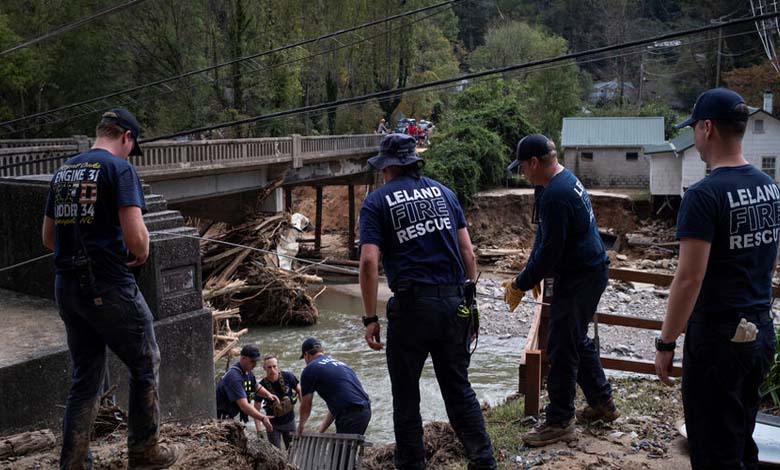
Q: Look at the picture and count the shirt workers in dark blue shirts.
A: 7